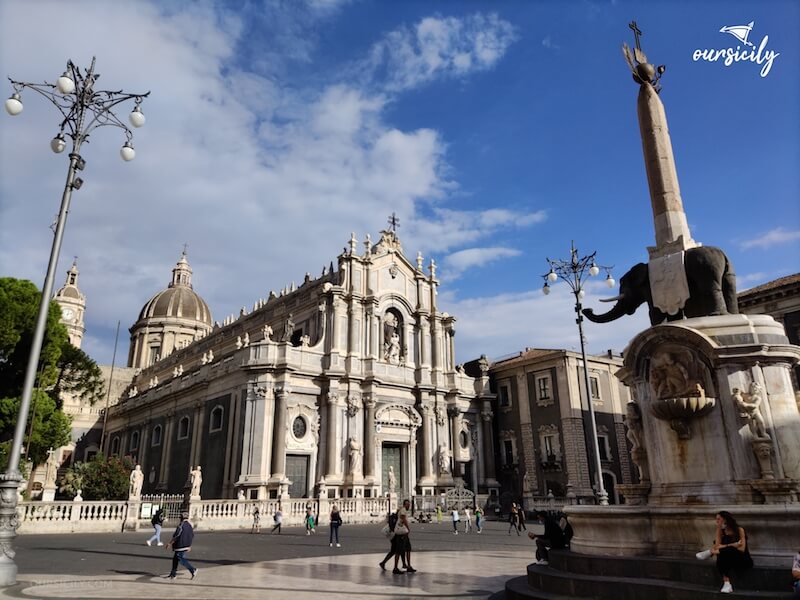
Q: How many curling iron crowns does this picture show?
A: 2